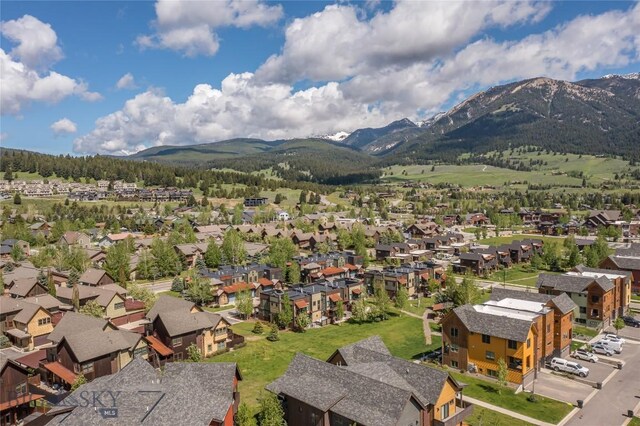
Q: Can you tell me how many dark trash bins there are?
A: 4